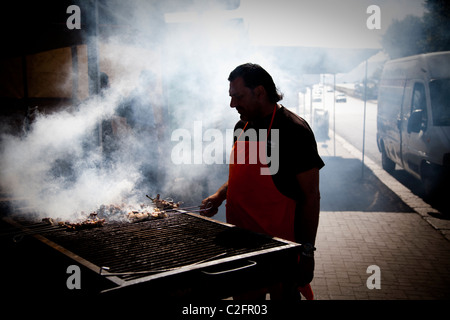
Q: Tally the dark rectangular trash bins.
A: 1